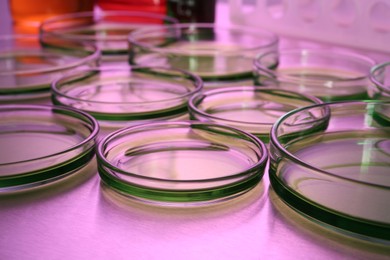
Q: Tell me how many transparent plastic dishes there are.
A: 10